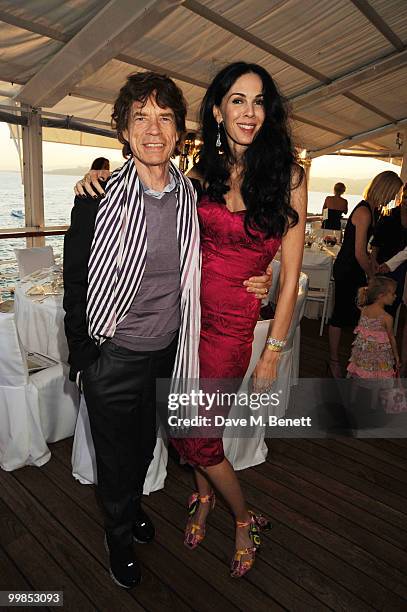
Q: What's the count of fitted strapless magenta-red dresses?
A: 1